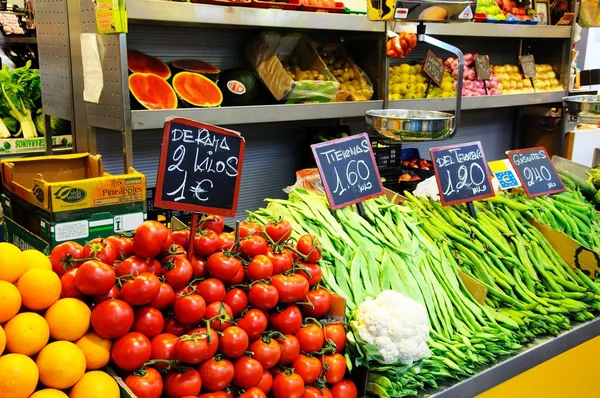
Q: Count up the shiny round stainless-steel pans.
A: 2